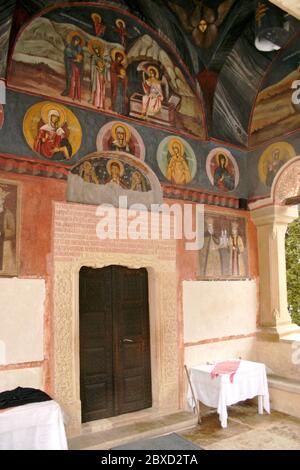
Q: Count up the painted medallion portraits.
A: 5